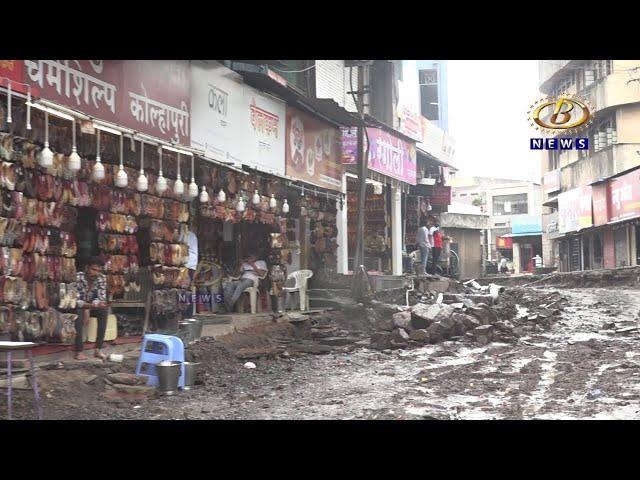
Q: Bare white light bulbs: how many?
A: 14